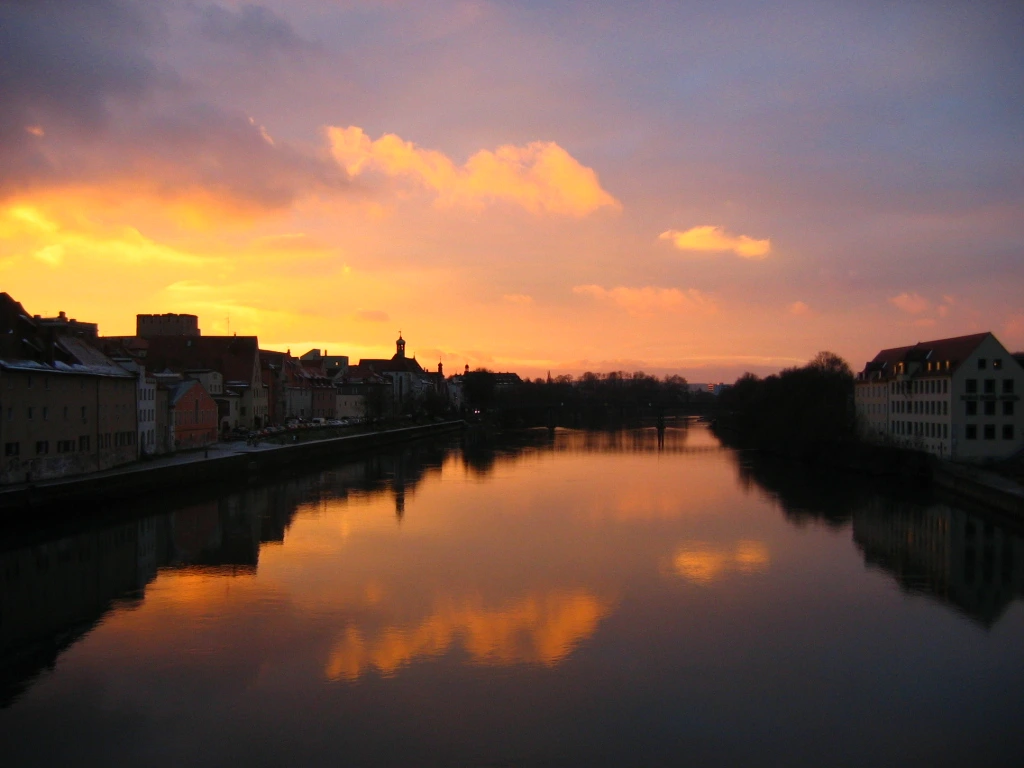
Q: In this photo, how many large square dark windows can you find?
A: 9